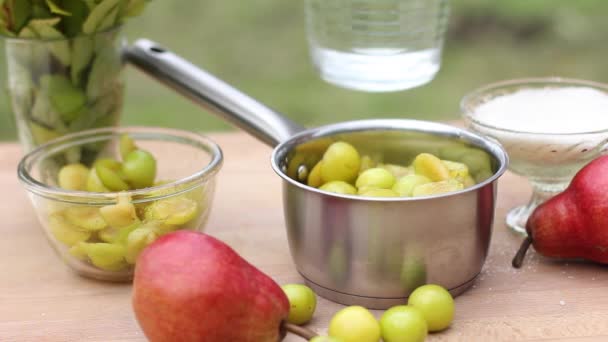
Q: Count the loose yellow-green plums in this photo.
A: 5